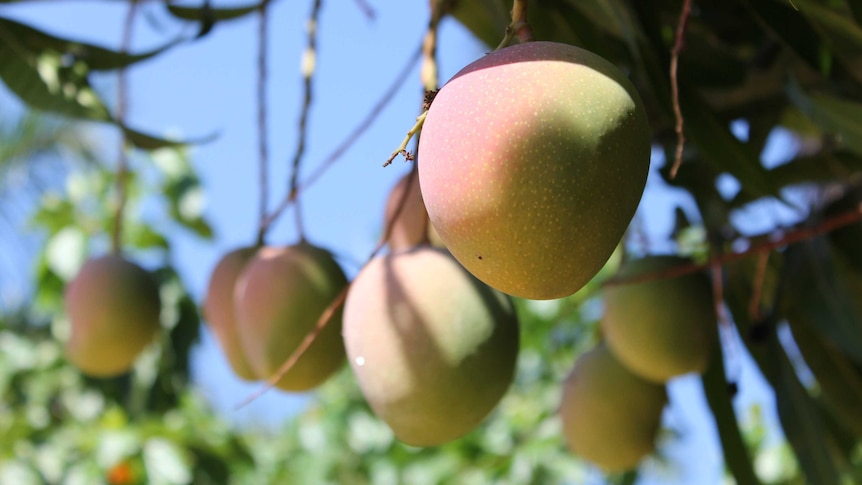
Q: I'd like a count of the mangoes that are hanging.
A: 8